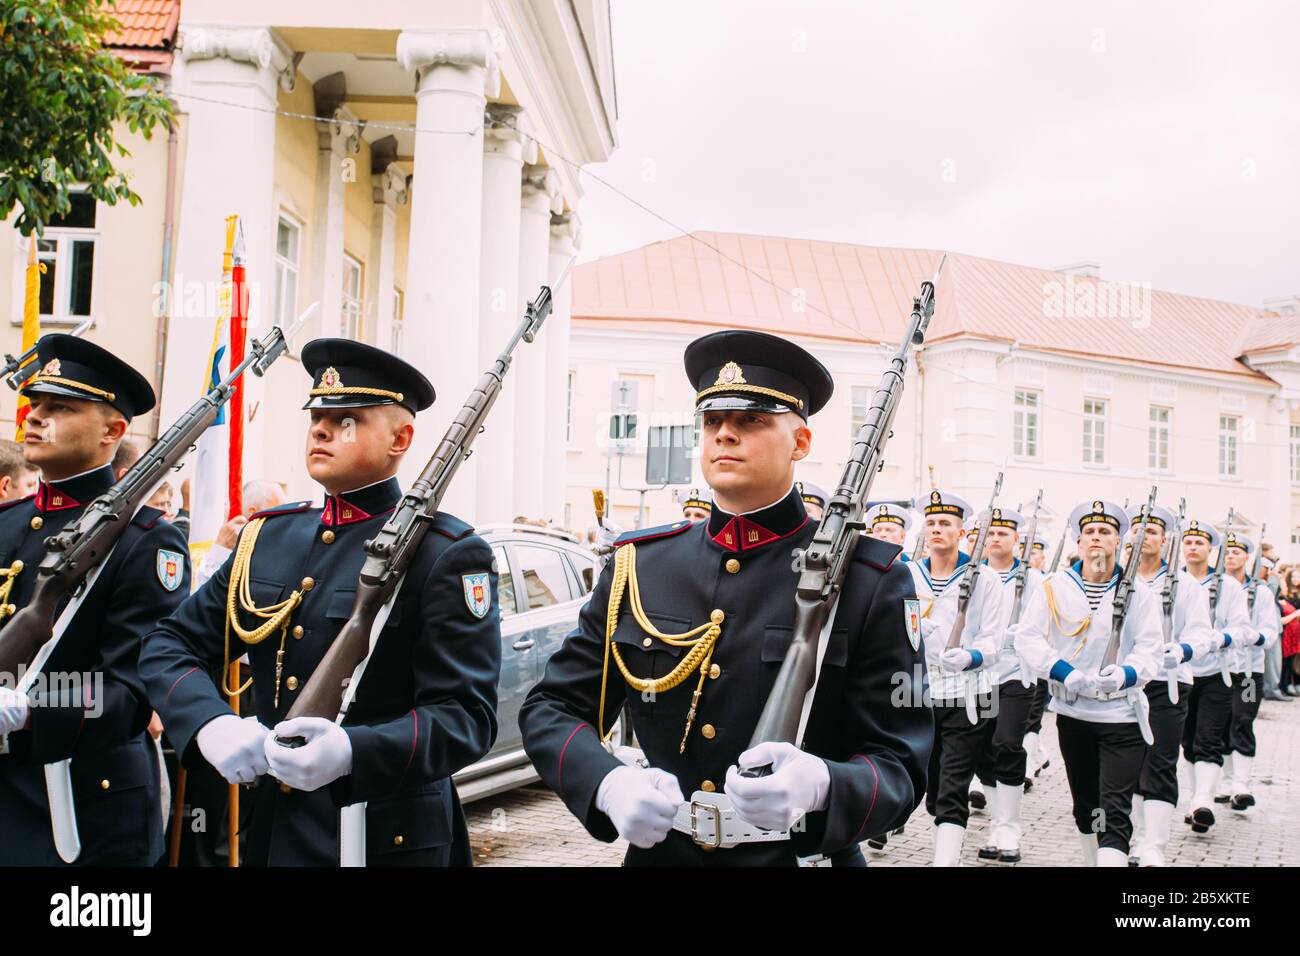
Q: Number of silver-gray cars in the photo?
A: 1